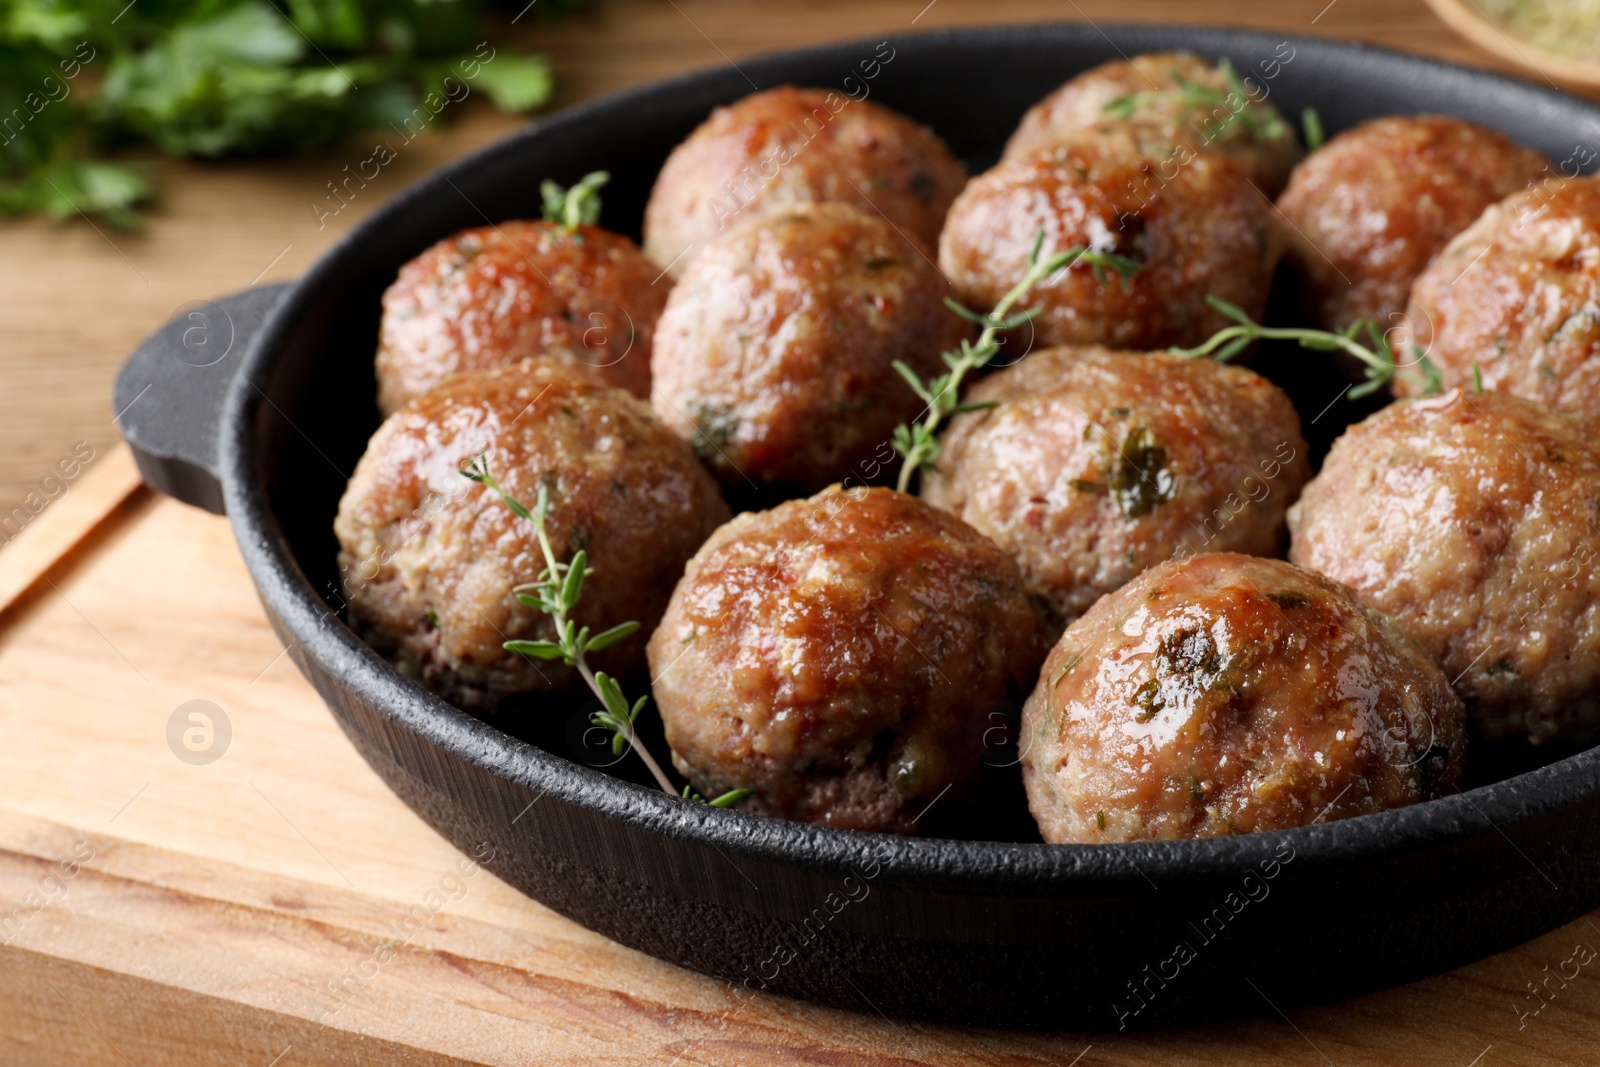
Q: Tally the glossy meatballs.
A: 12